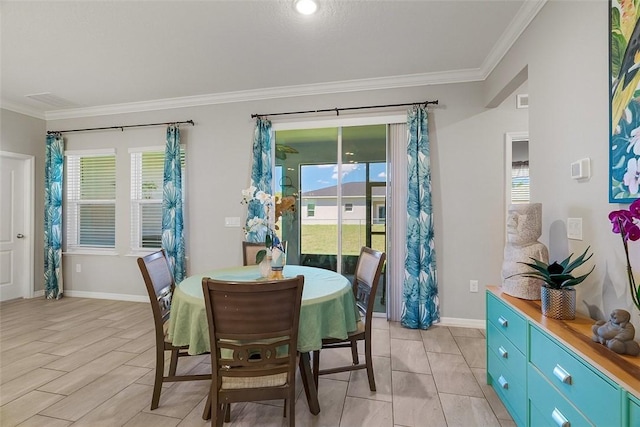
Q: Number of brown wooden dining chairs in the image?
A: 4